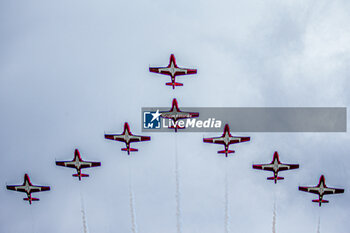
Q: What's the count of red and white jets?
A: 8